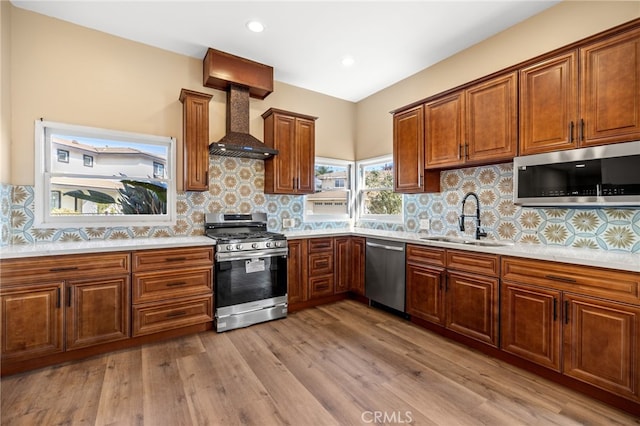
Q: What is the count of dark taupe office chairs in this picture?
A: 0